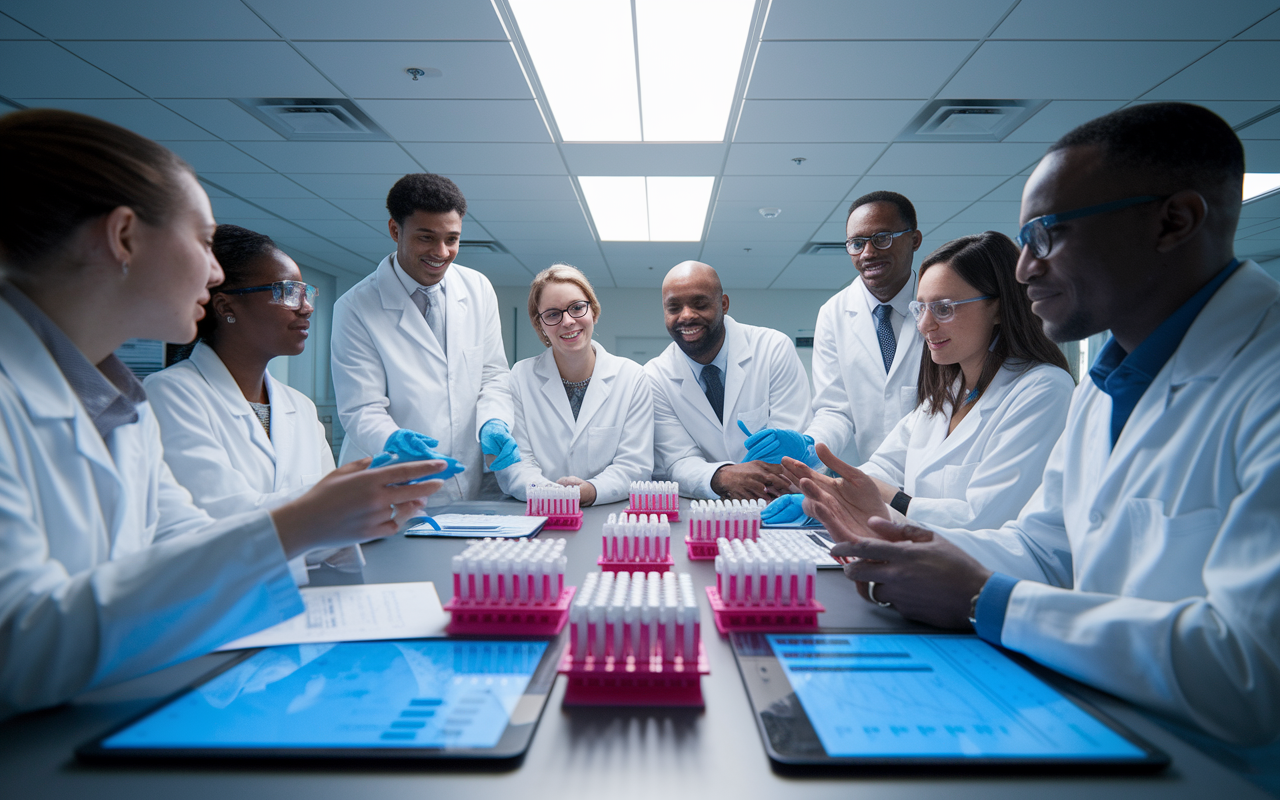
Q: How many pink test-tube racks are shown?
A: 7